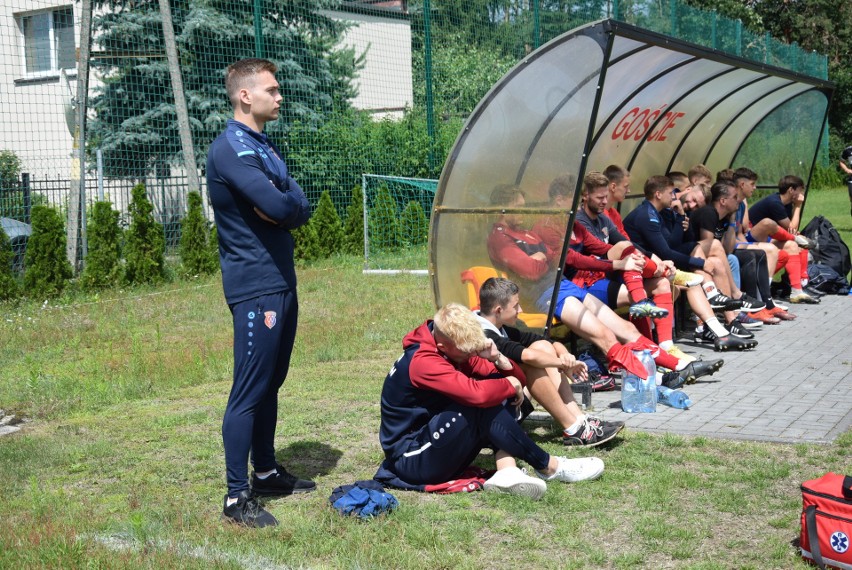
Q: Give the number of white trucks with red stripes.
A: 0